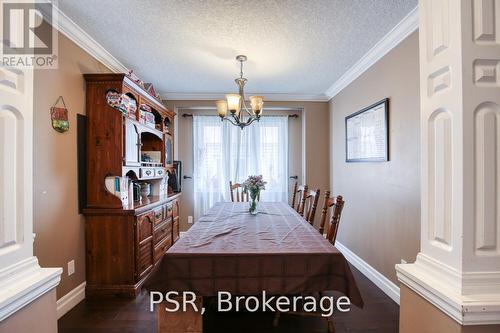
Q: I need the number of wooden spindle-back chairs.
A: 4